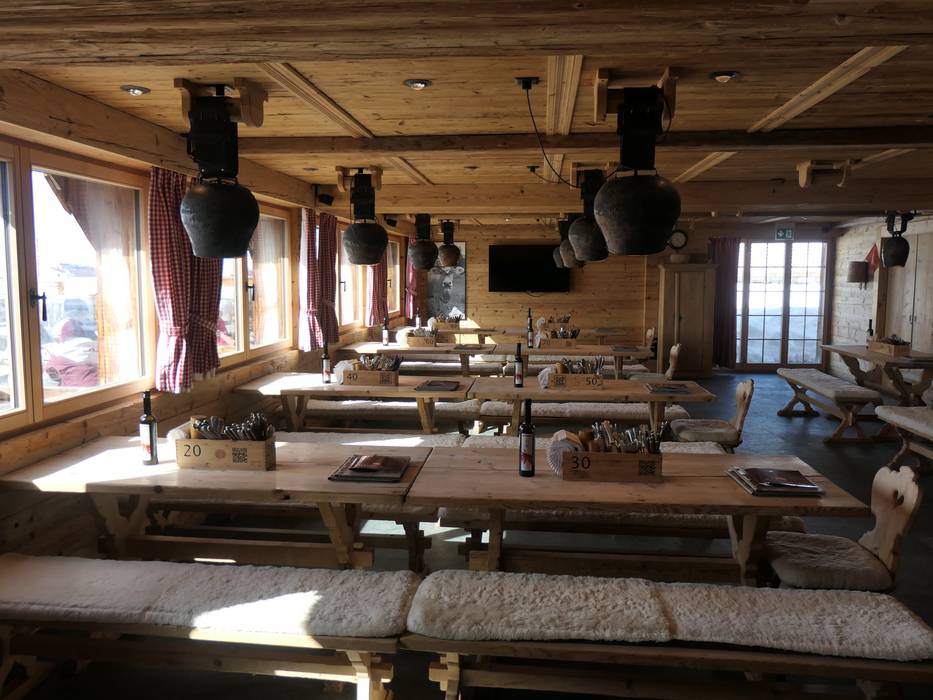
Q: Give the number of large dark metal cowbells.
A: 9